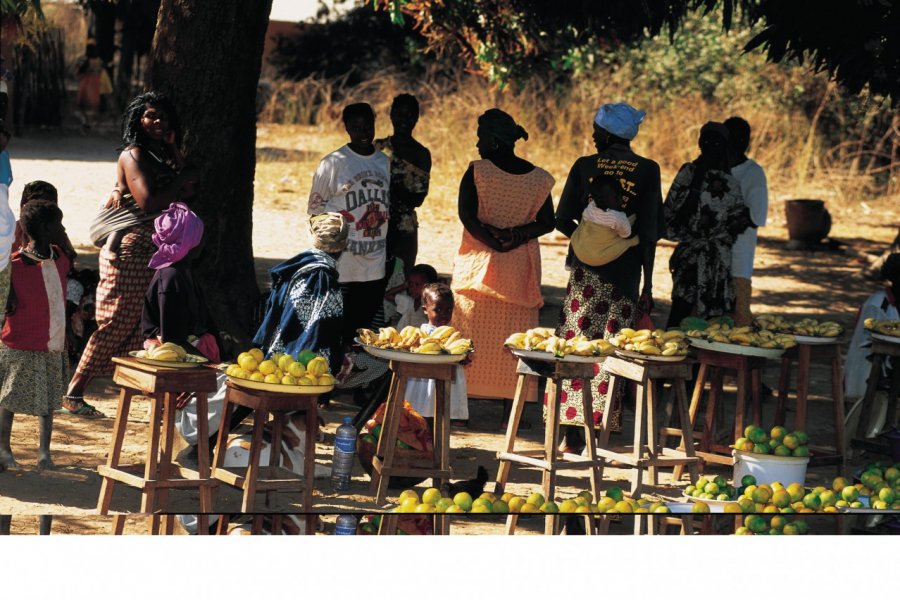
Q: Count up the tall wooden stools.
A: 8